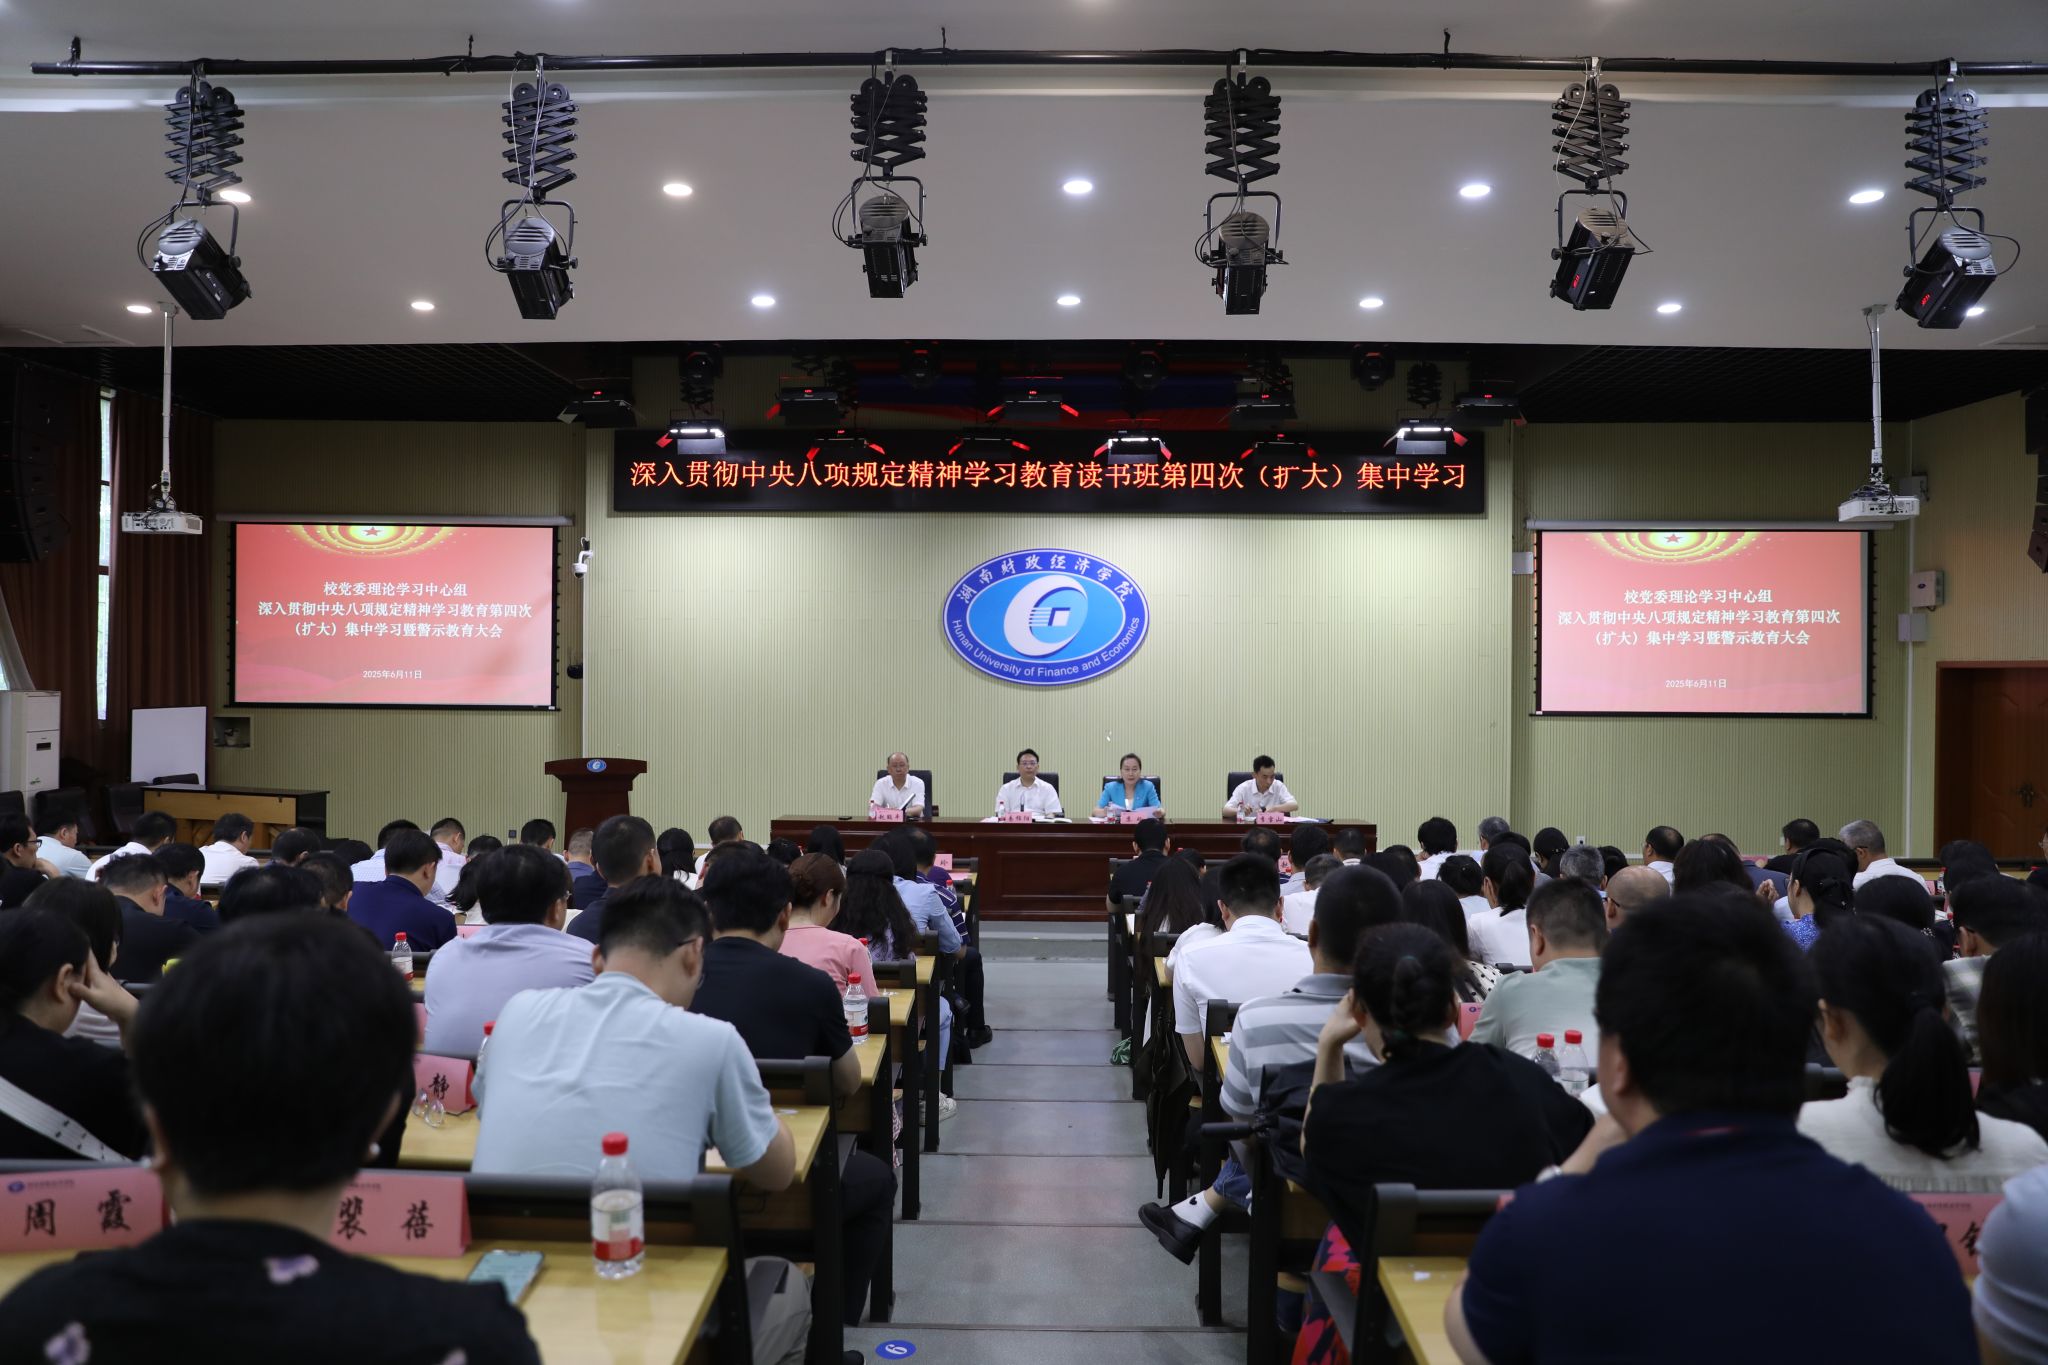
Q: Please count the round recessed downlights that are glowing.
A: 12